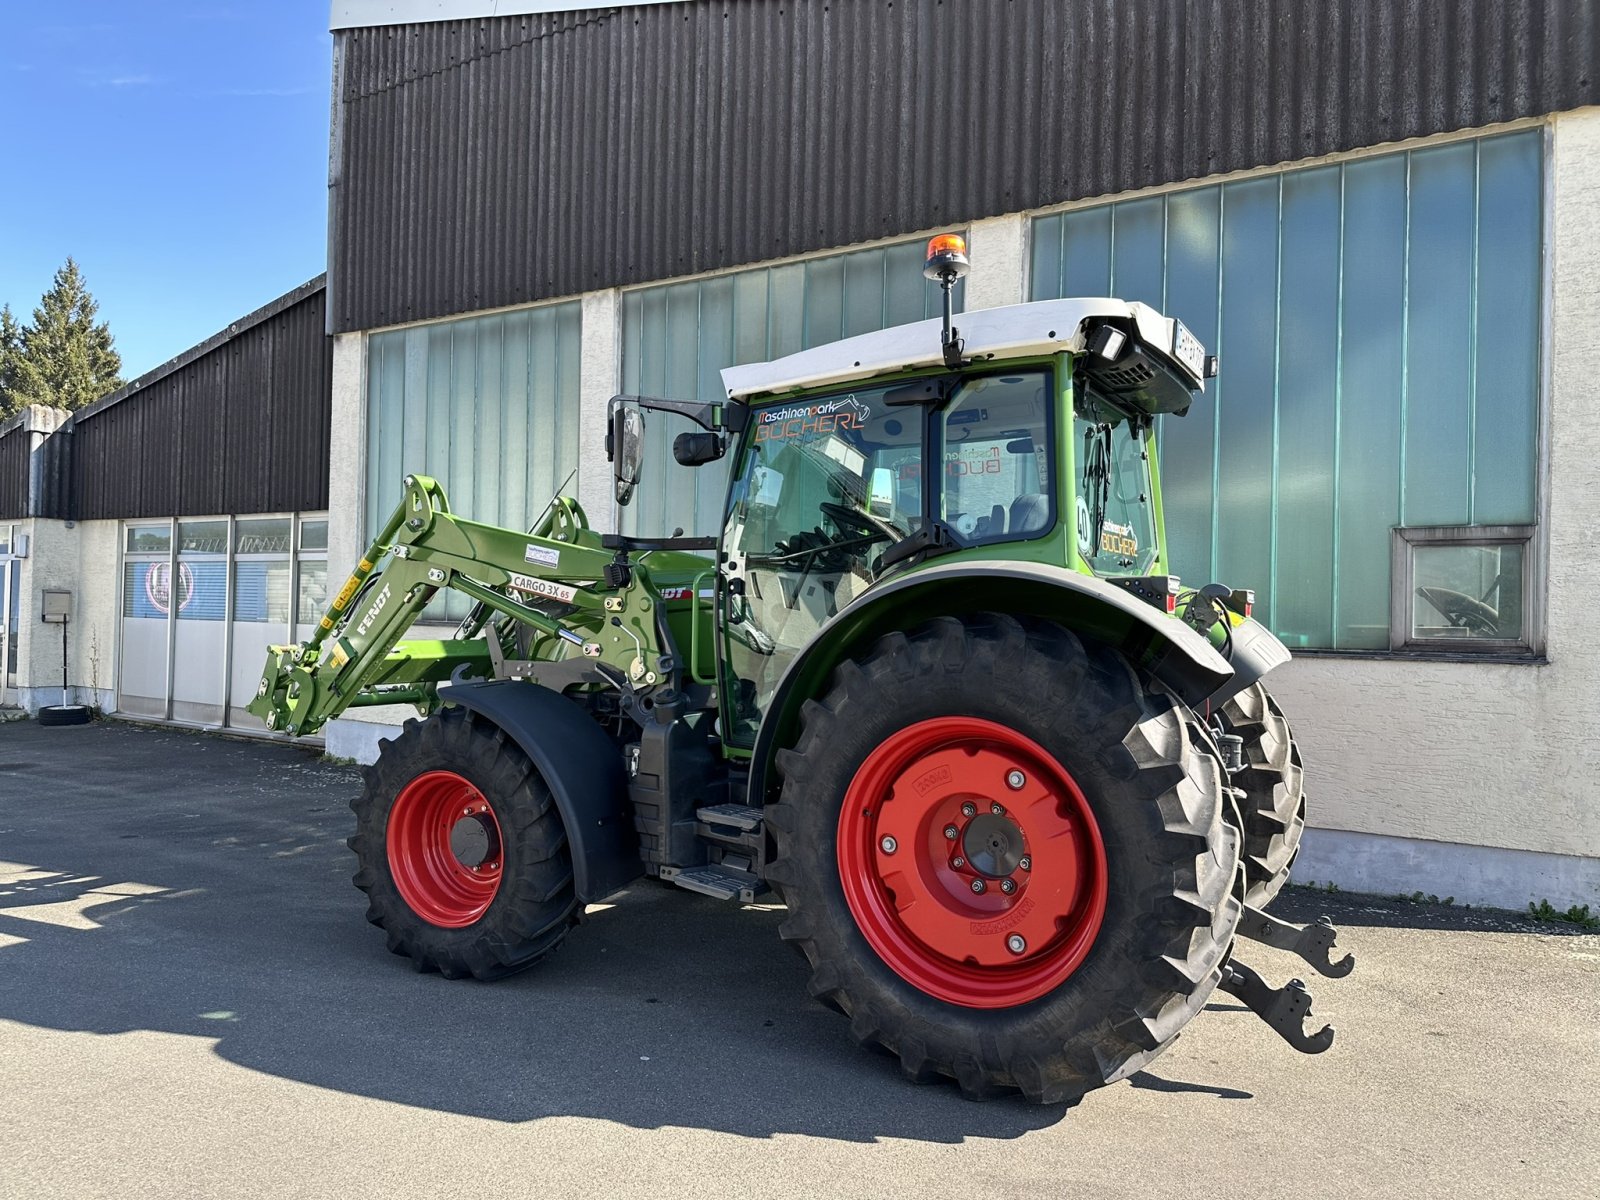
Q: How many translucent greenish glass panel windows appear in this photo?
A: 3